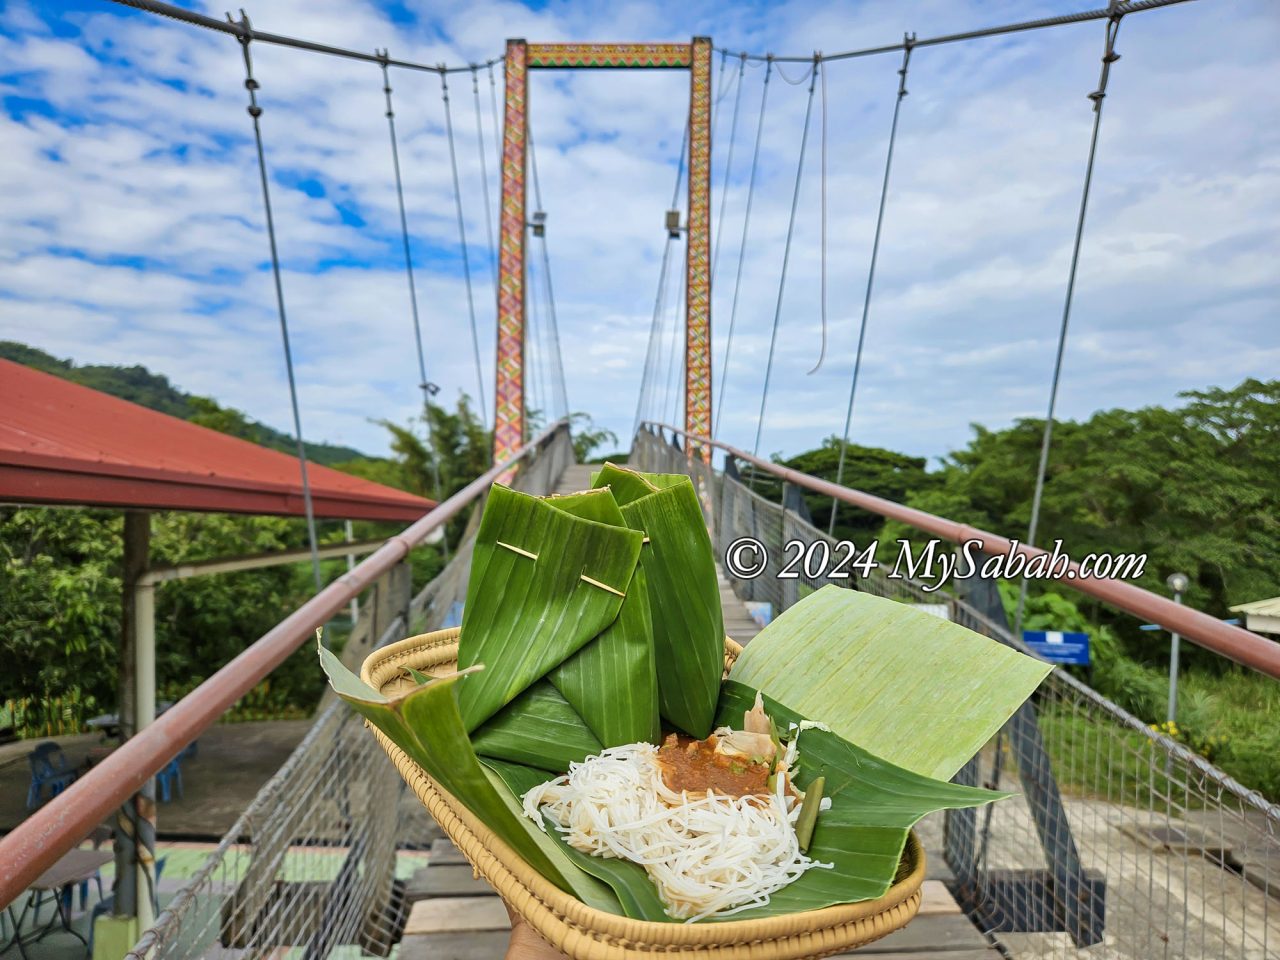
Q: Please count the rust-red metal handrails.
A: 2